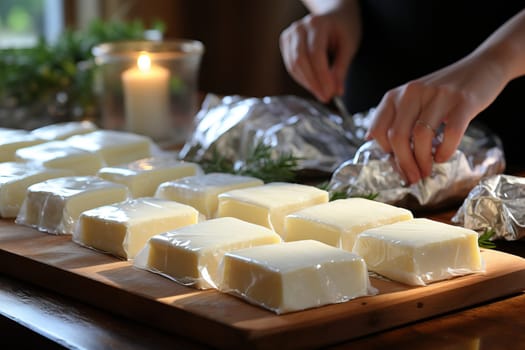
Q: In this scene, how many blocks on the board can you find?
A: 14